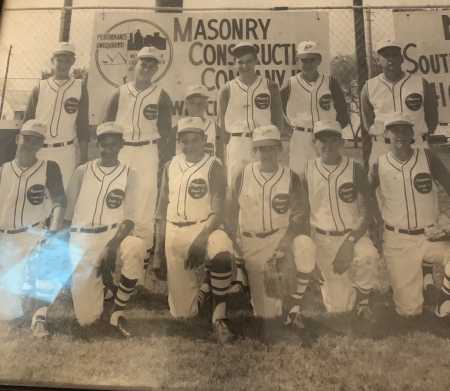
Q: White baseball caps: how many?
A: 12